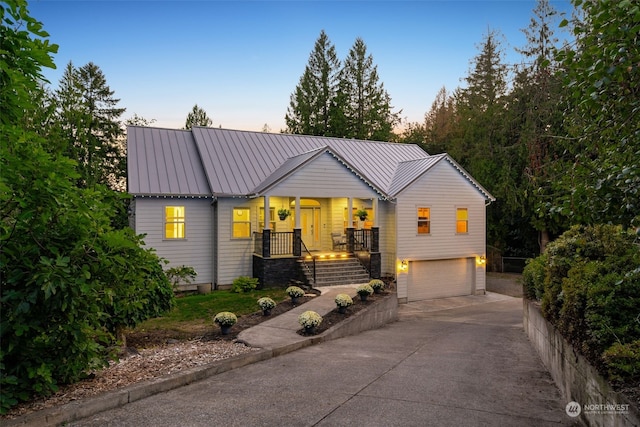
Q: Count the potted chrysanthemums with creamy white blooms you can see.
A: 7